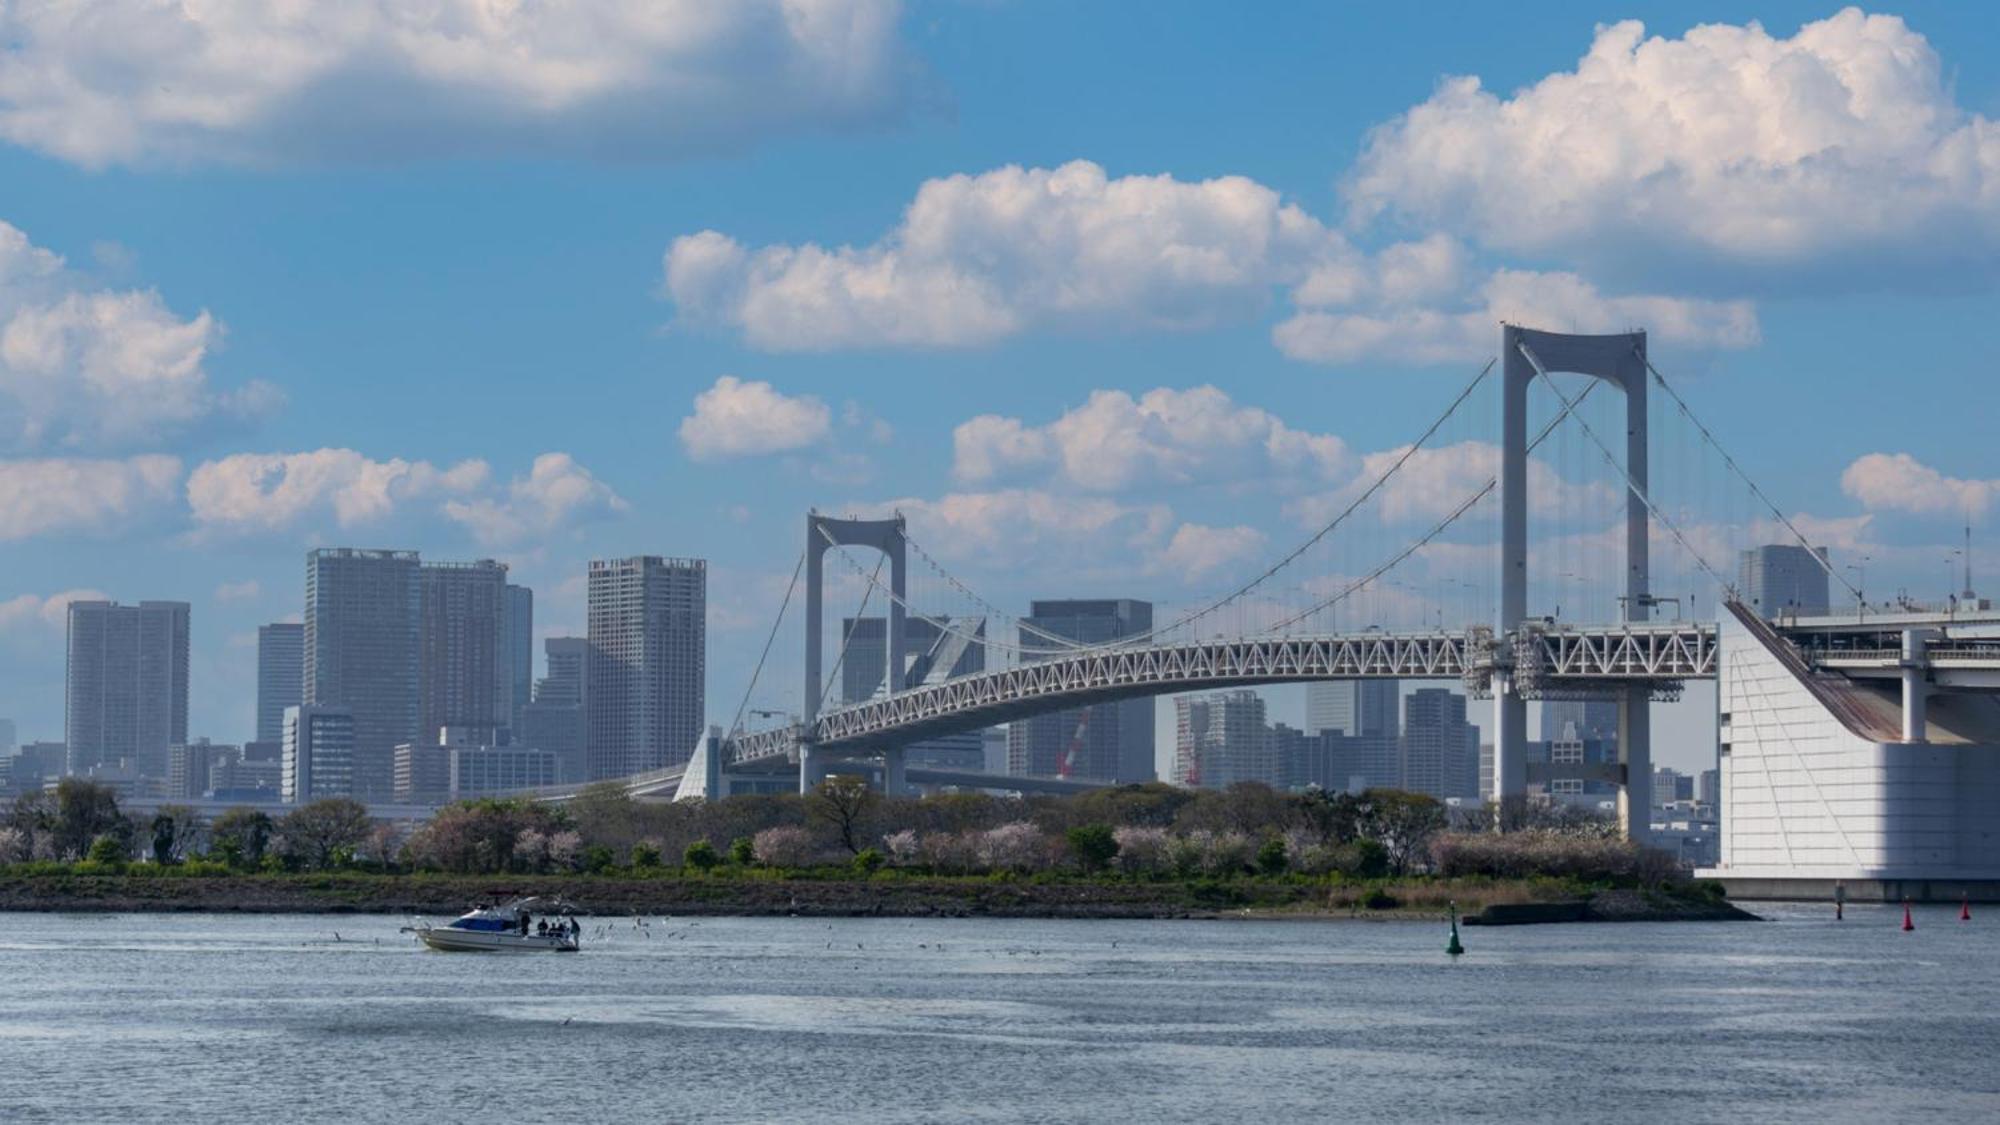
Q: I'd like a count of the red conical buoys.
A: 2